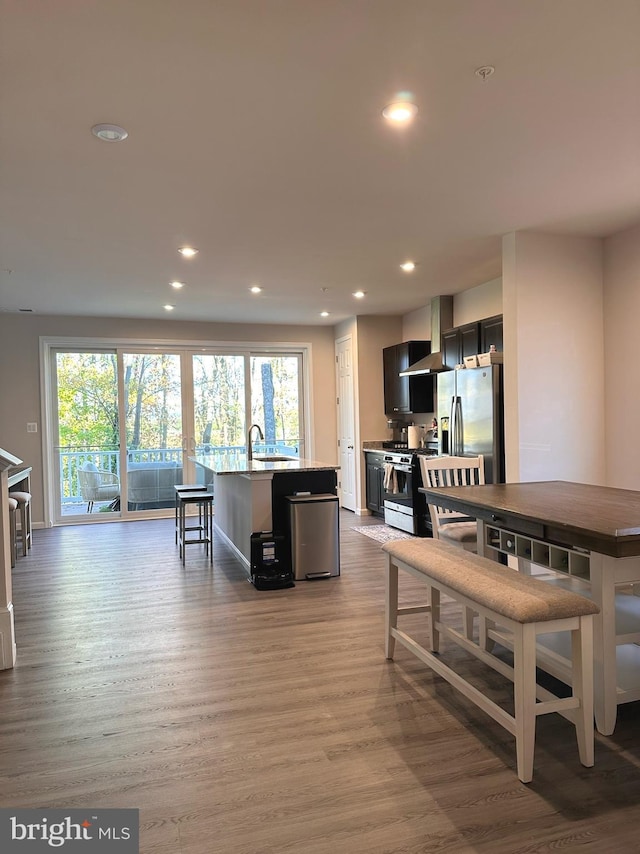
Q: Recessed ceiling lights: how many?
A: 9